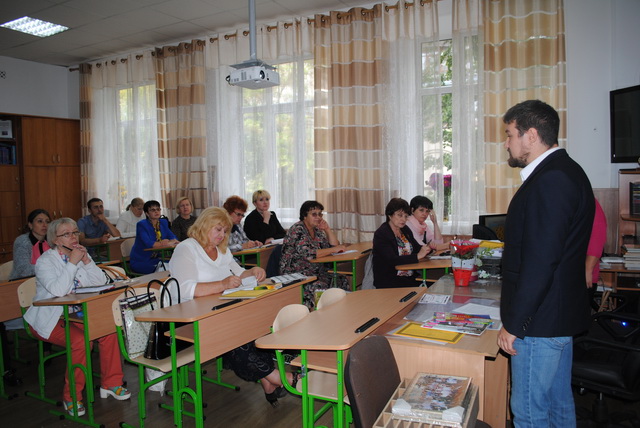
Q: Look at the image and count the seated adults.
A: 12